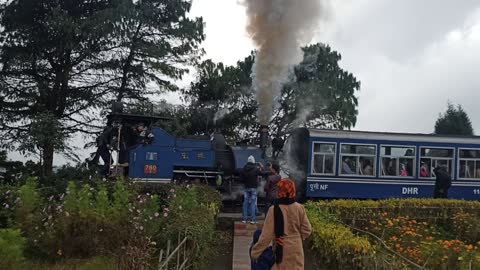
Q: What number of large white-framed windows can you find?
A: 5